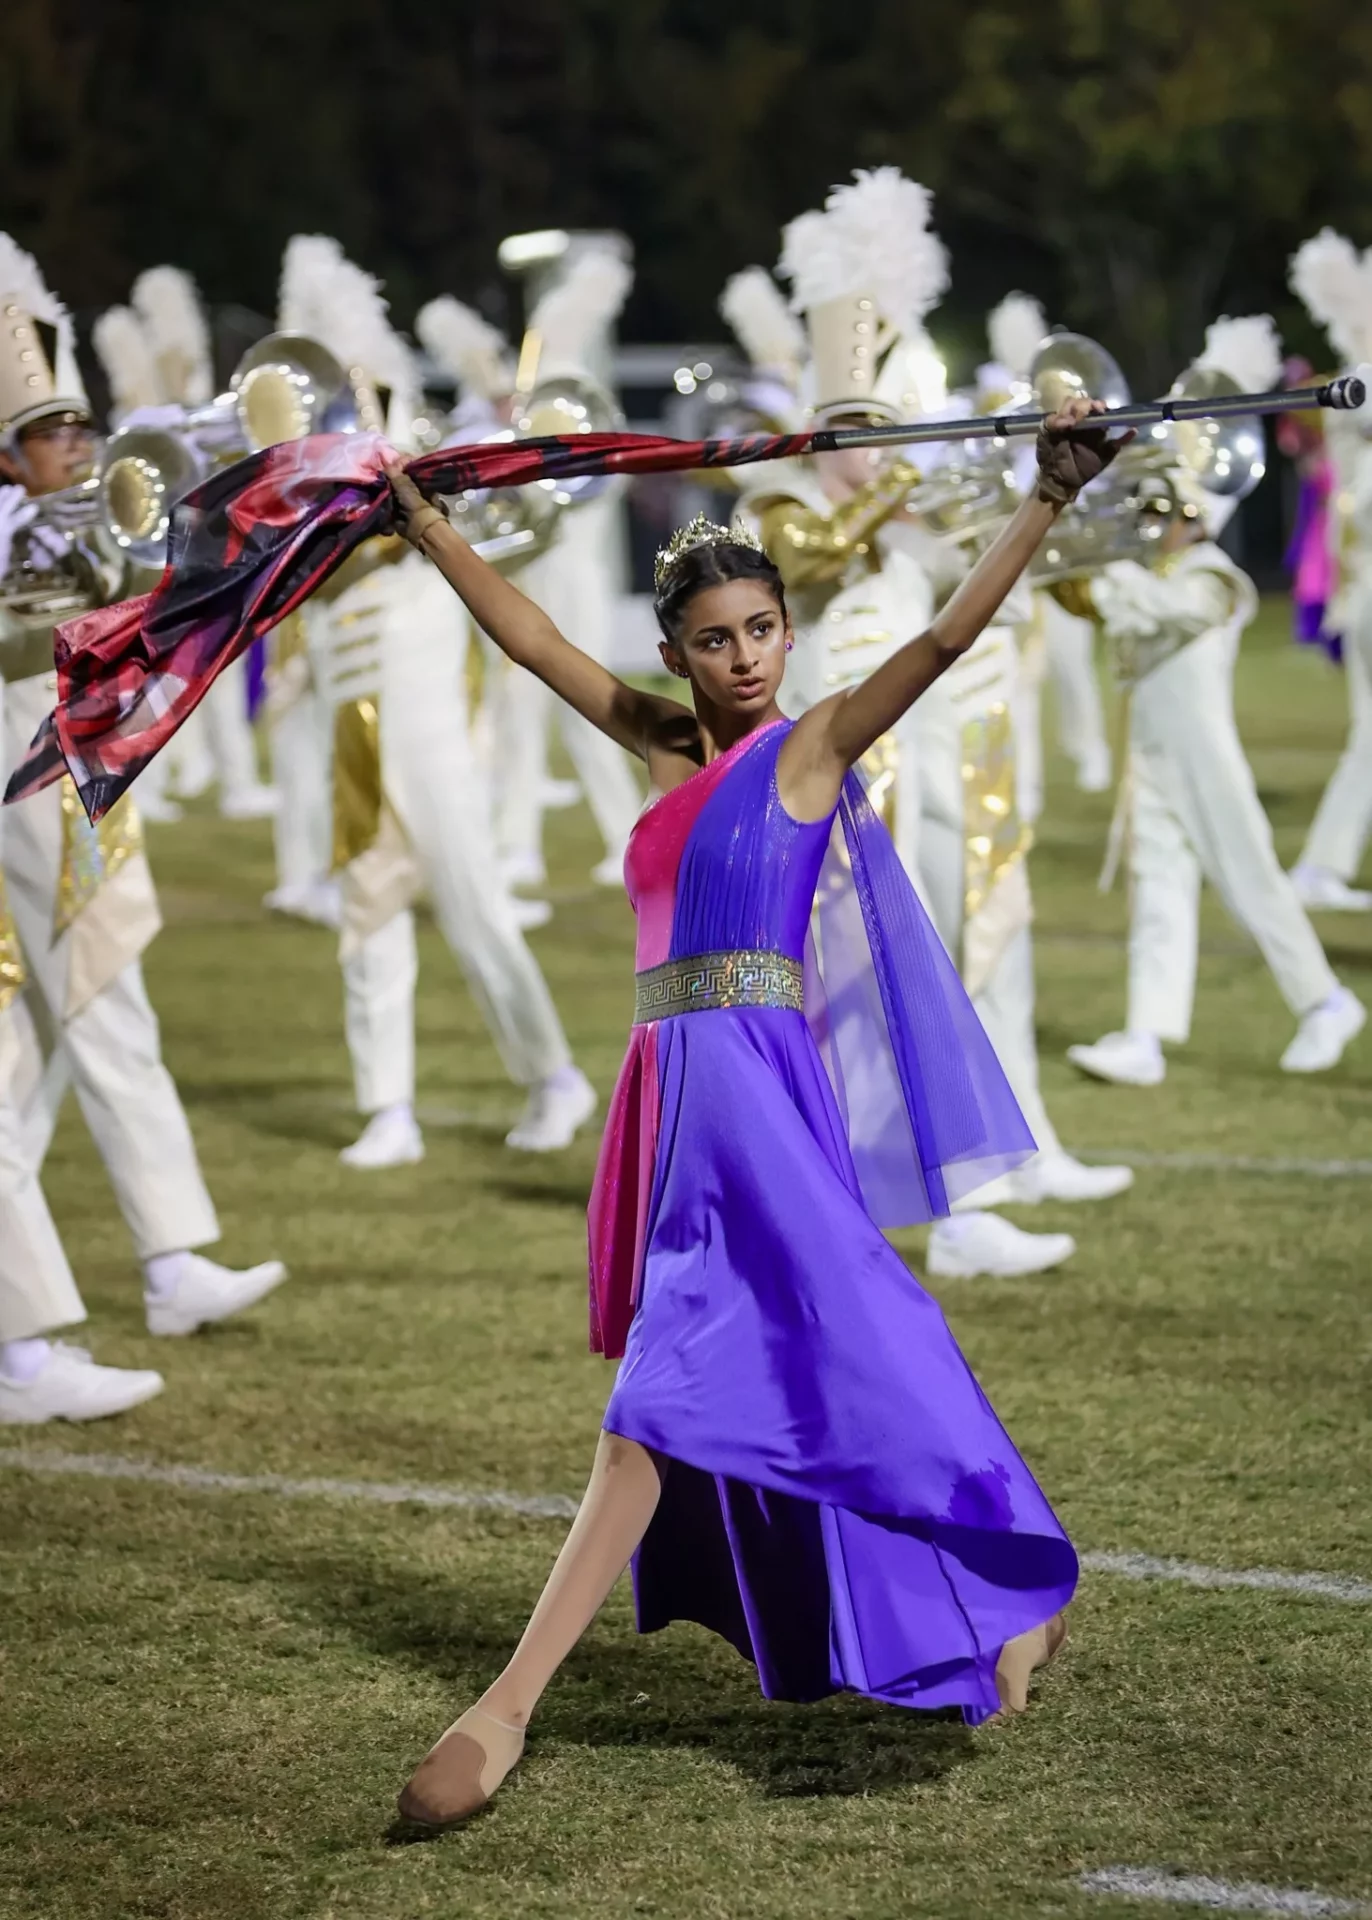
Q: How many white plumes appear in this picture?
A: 11